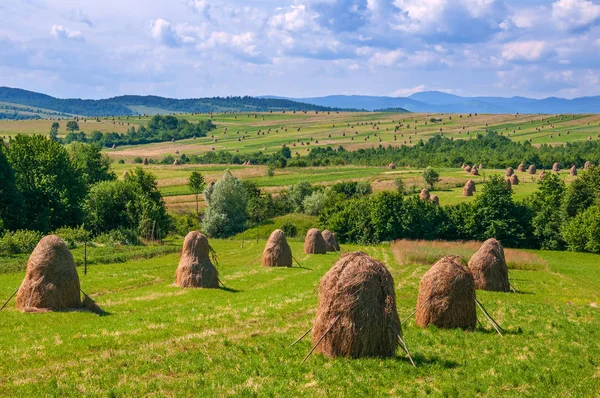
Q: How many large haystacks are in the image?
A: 8